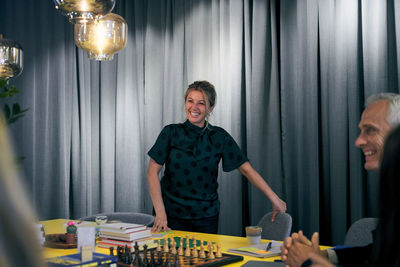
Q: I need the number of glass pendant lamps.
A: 3